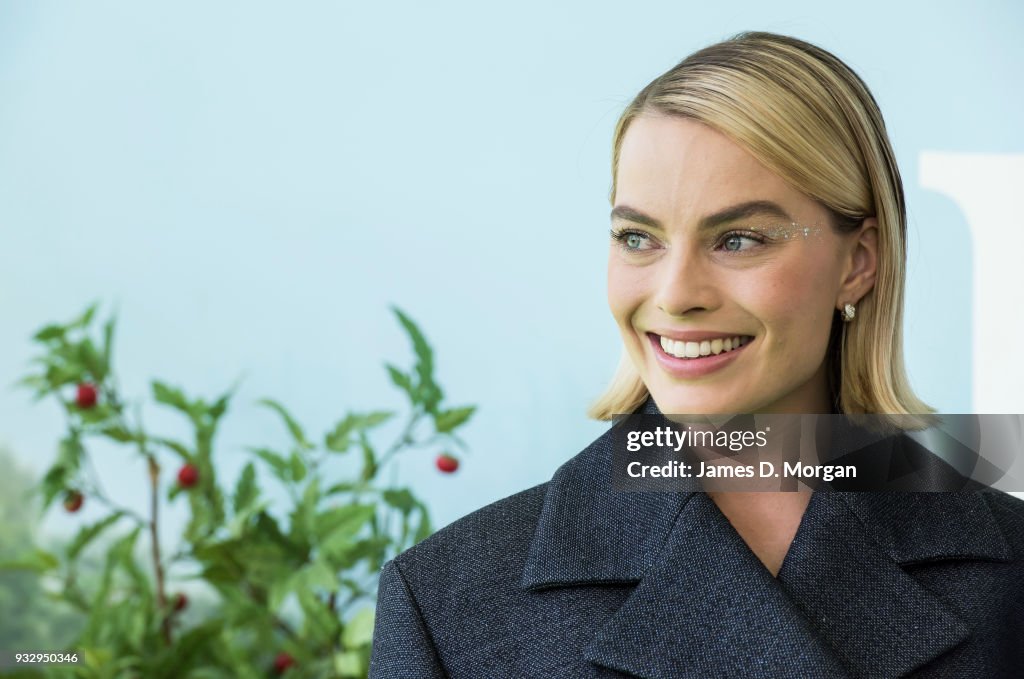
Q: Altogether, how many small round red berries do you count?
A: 6